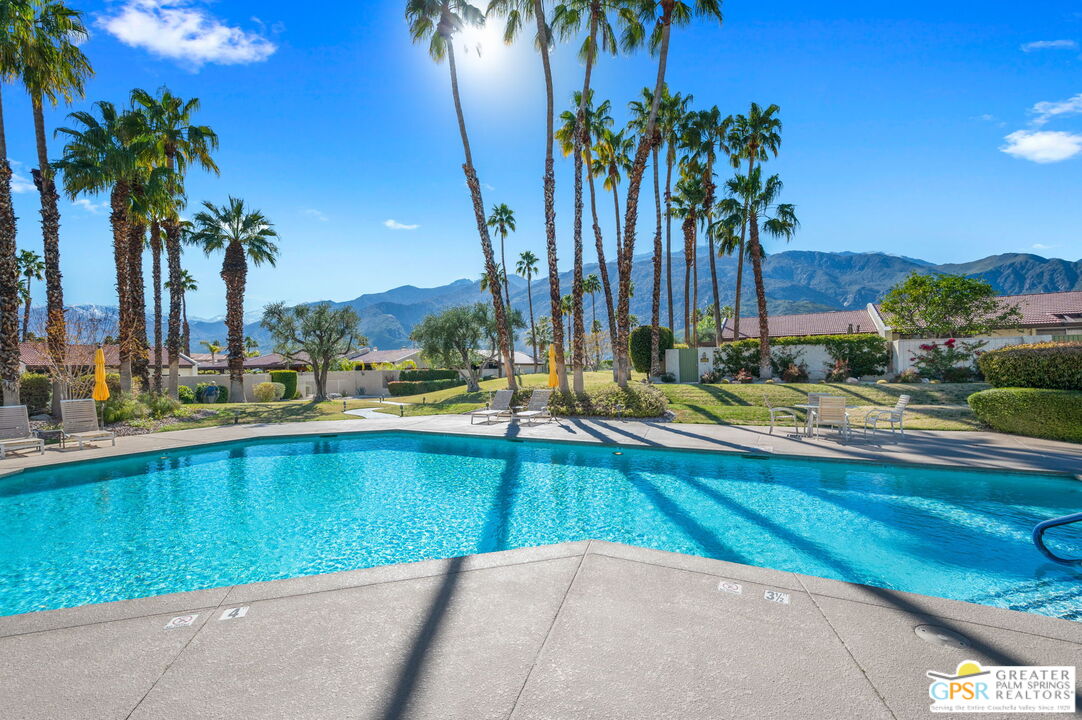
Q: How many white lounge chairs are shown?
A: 4